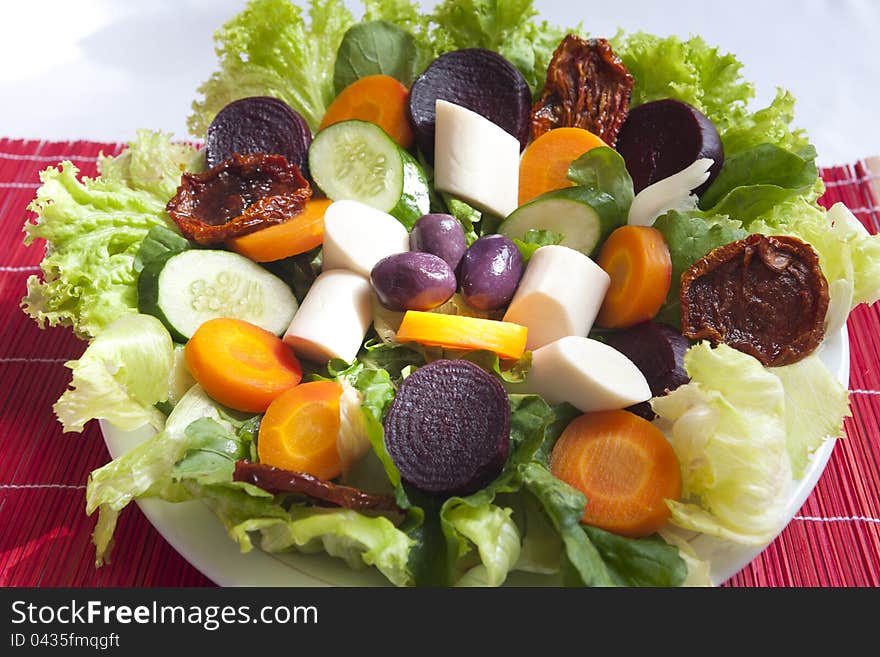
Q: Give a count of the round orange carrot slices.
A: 7